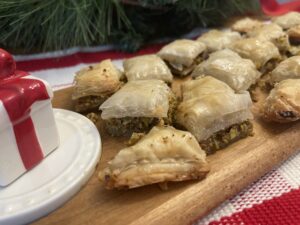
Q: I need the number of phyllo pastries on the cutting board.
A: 15